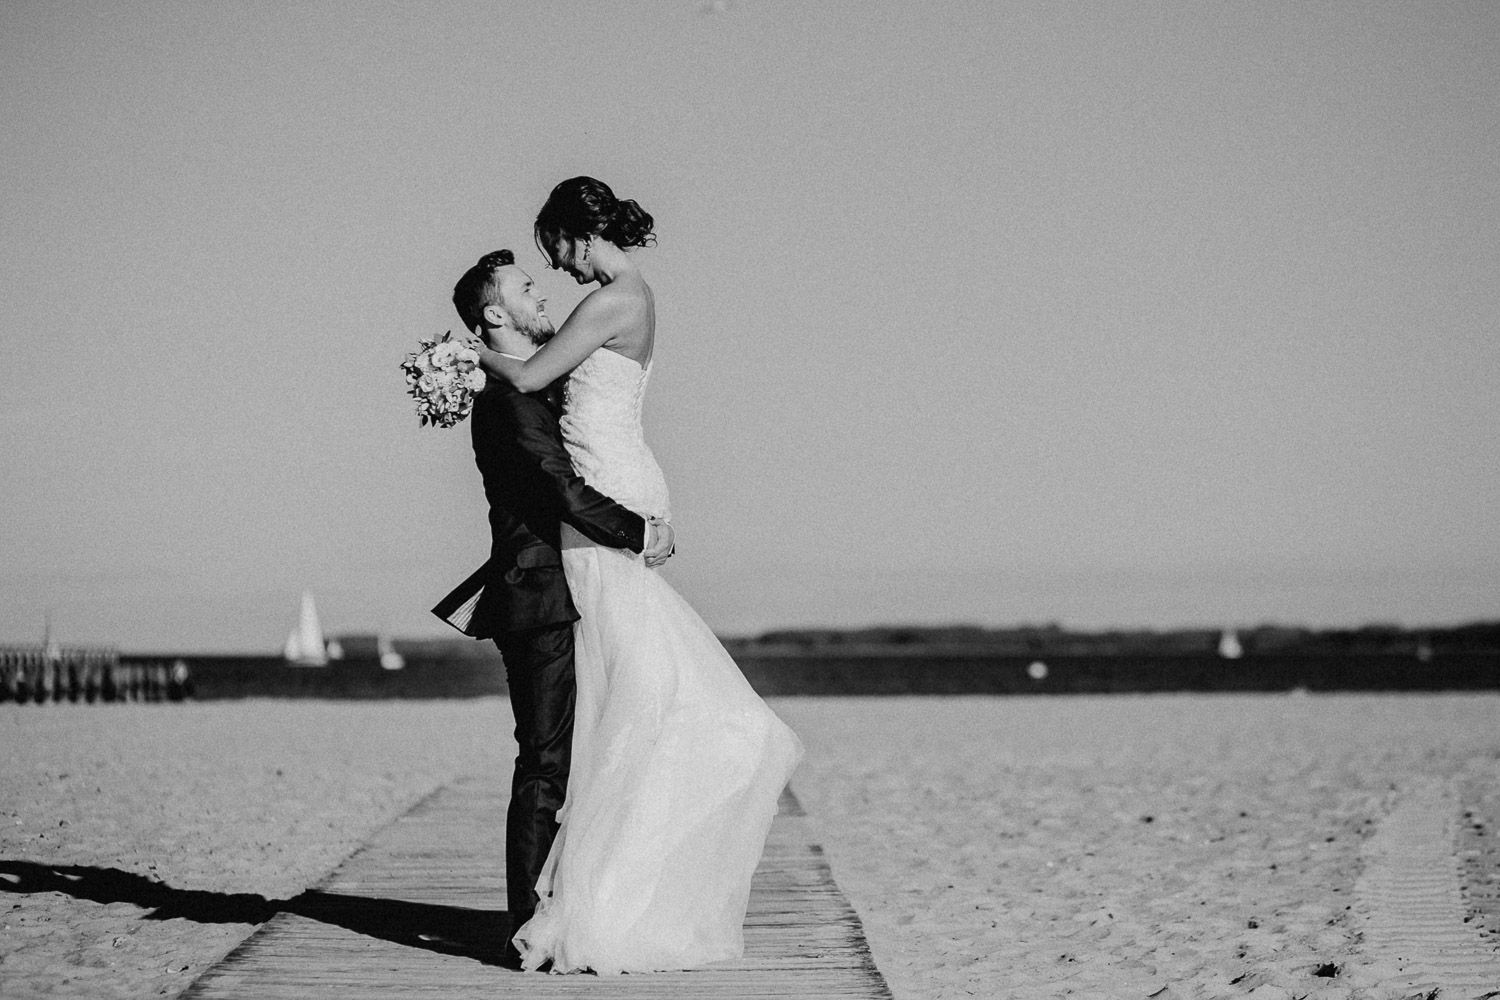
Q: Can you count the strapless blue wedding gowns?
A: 0